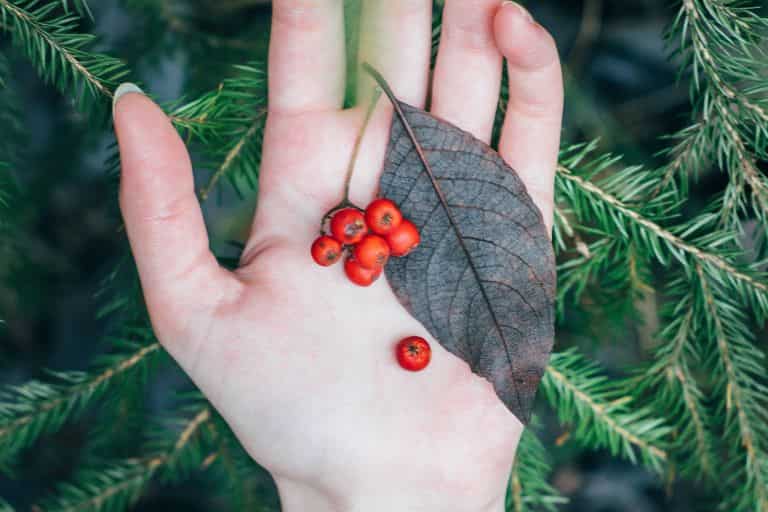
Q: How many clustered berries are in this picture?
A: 6